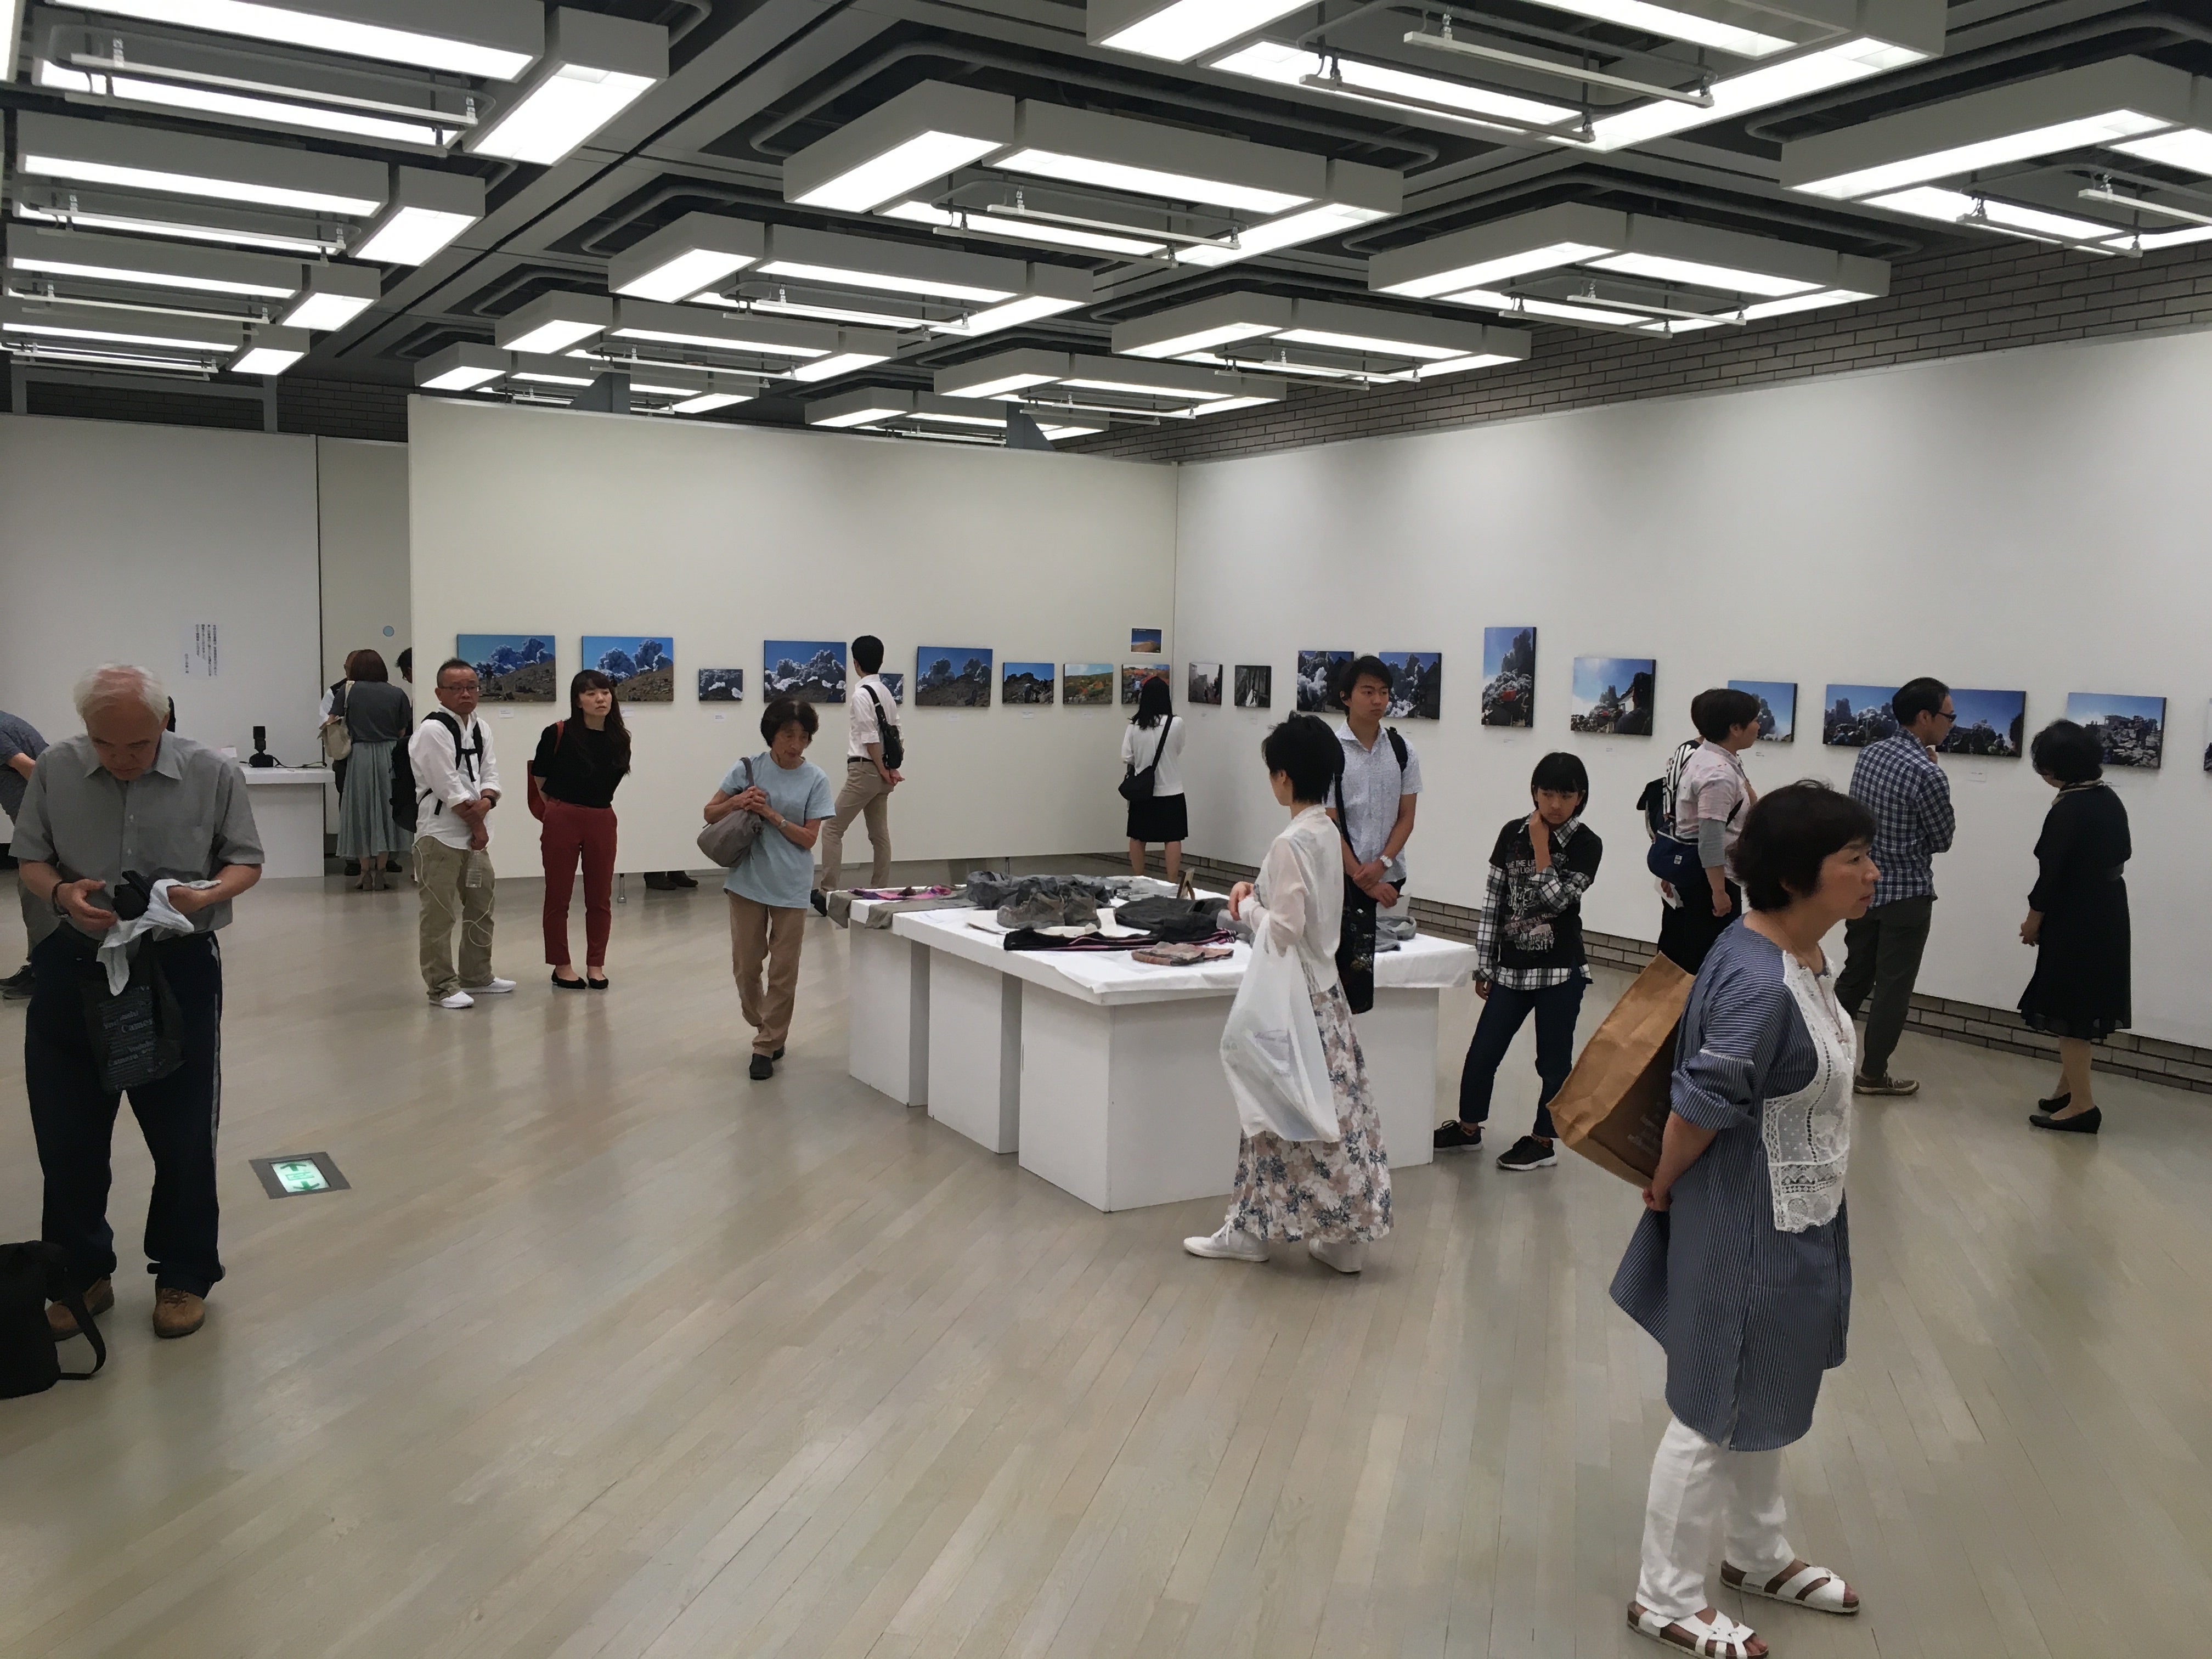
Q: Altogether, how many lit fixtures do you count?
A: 14